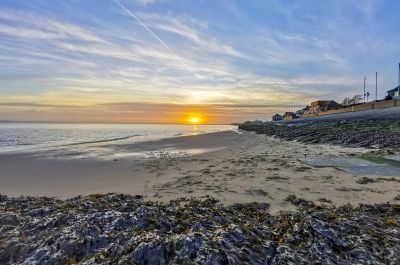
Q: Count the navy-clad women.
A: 0